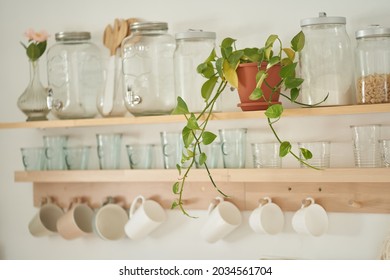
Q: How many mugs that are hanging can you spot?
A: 7